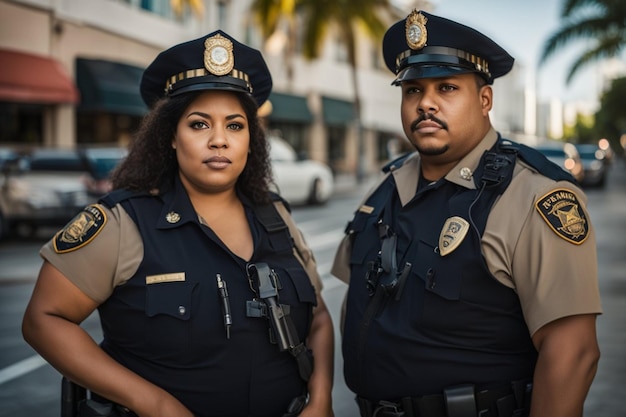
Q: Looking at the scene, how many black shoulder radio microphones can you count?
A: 1